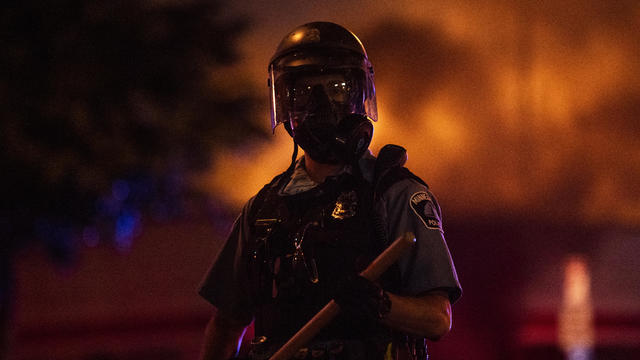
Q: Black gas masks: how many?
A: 1